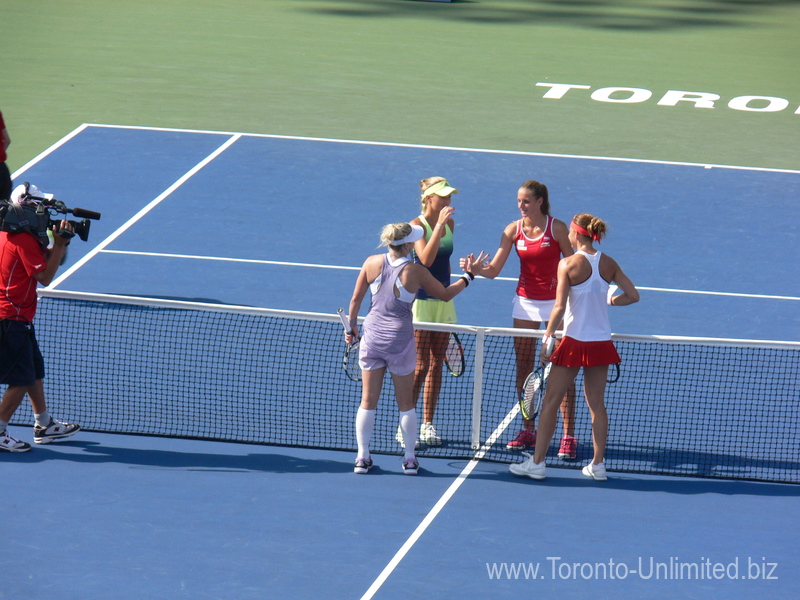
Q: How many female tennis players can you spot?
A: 4